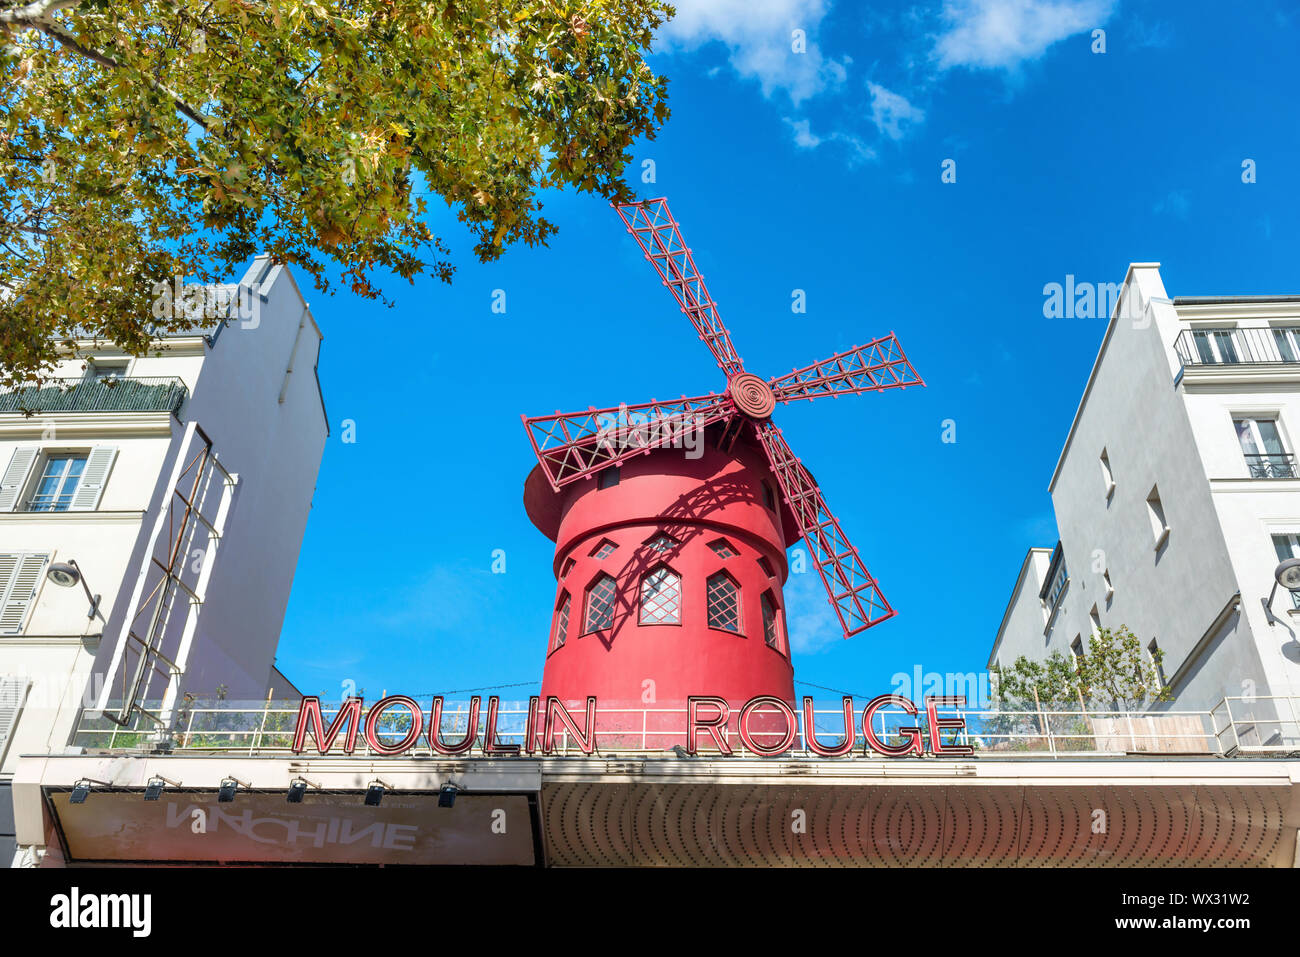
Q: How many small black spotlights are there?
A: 6